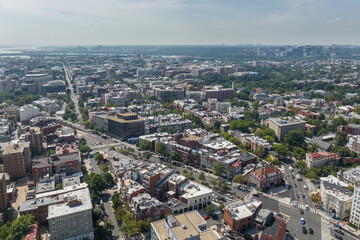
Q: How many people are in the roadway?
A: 0